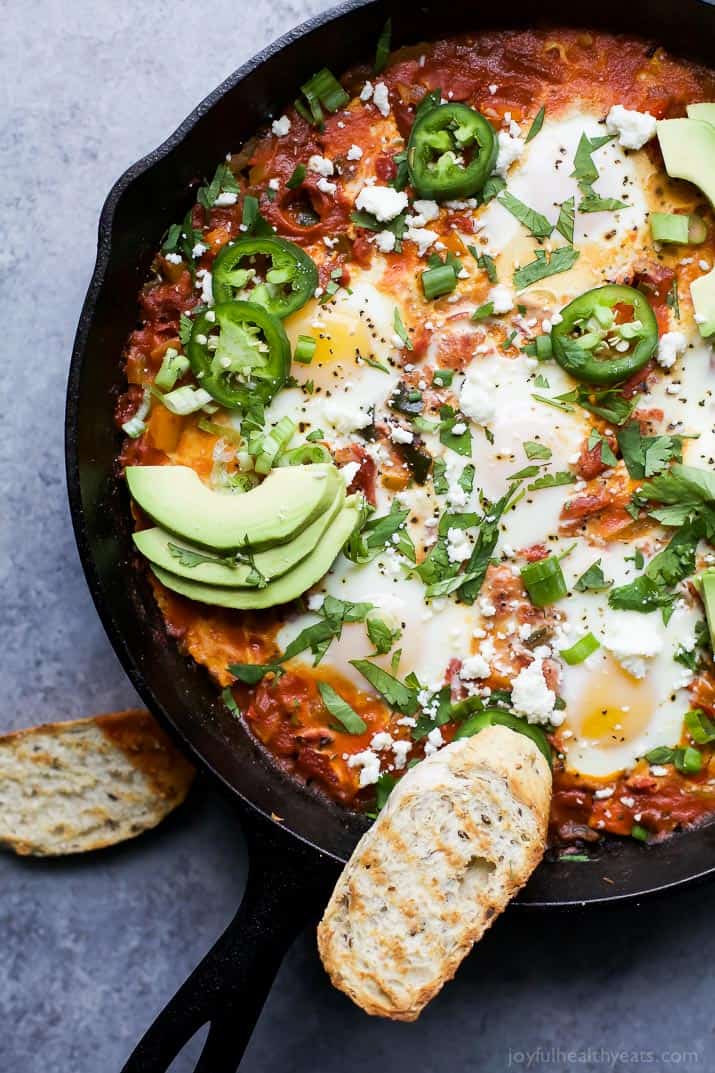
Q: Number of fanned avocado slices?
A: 3